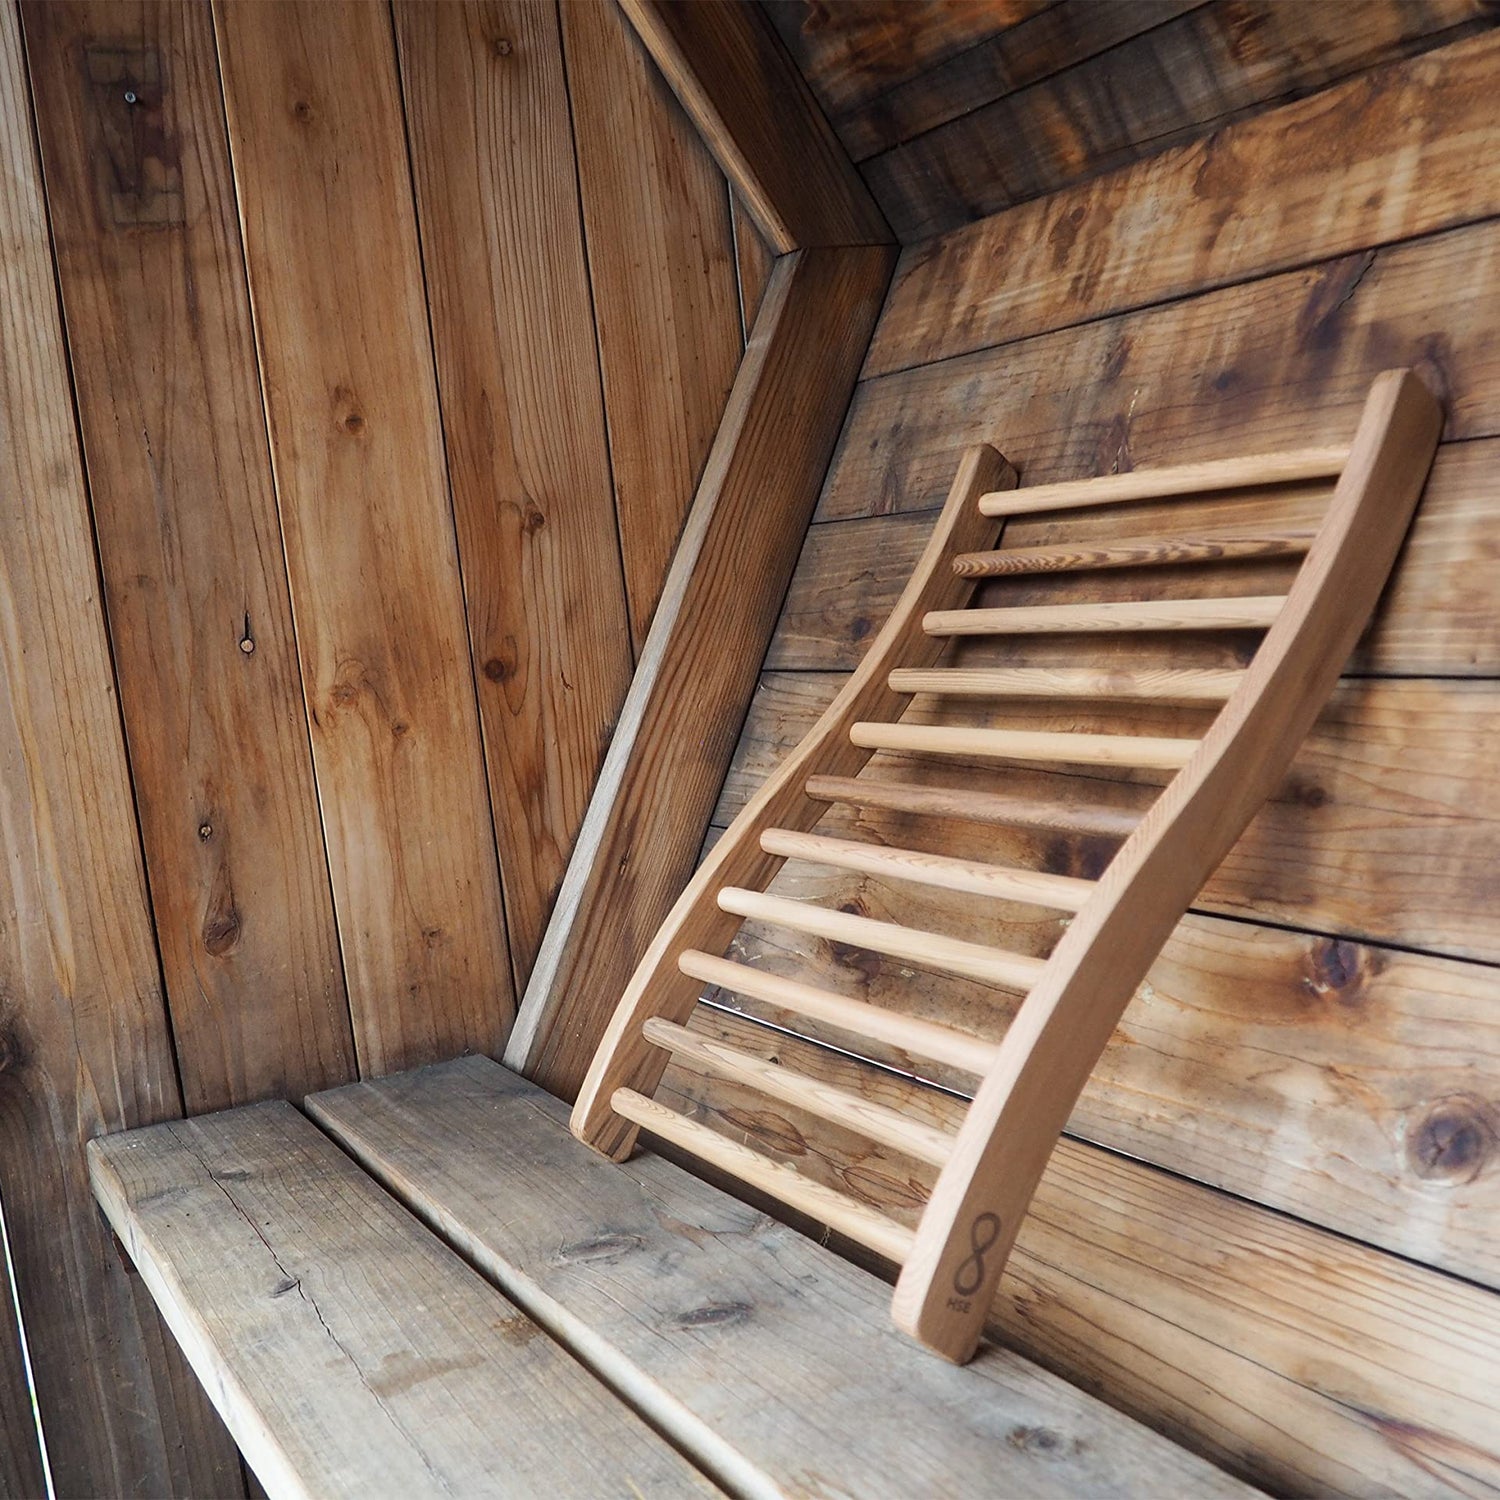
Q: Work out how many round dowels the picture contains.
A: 11